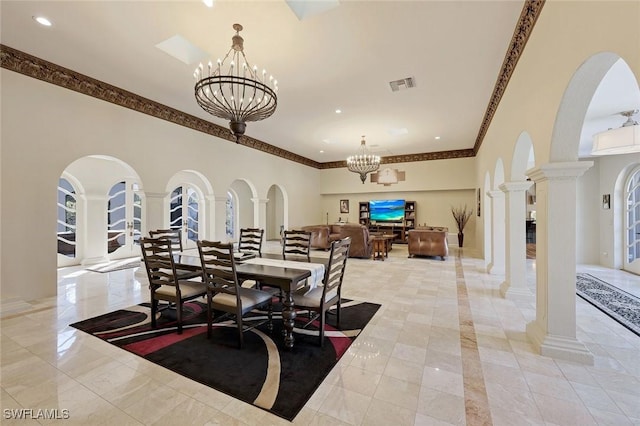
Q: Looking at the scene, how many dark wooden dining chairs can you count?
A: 6